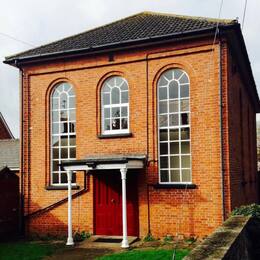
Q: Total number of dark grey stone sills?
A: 3